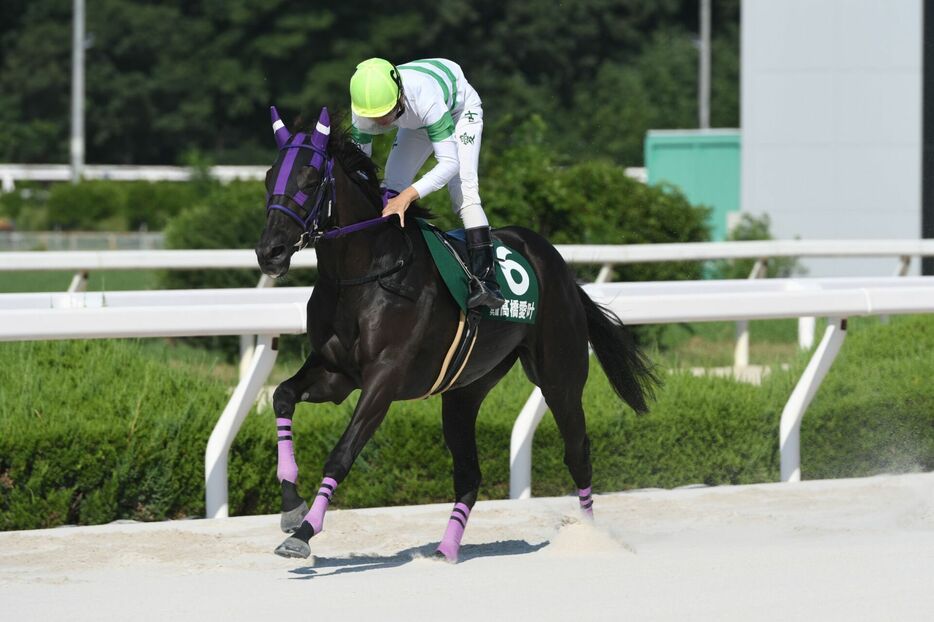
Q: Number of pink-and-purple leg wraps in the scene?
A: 4